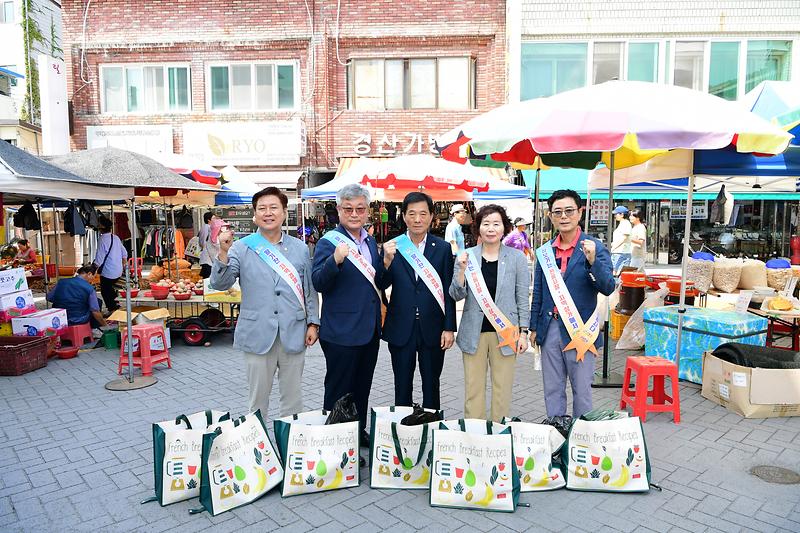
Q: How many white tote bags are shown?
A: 7